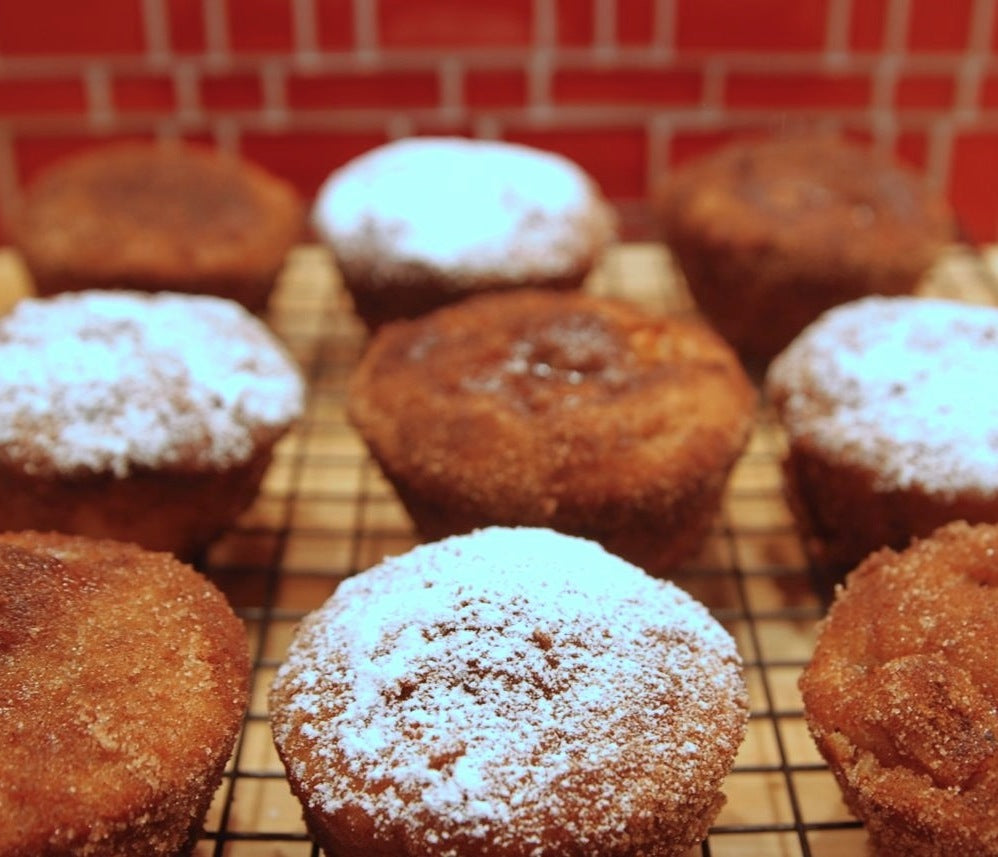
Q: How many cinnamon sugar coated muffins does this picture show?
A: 5